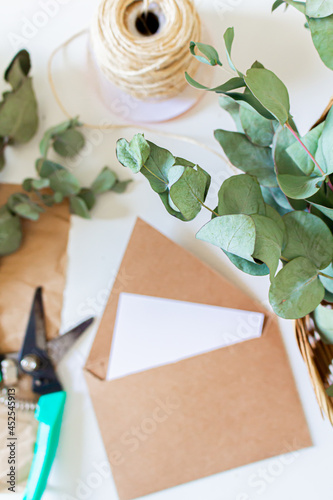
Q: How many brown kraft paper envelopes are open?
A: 1